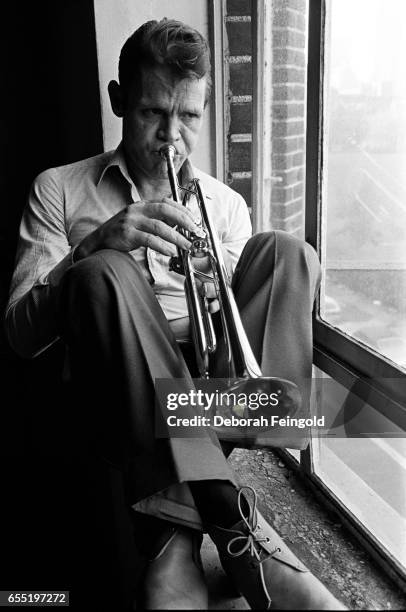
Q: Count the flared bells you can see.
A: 1